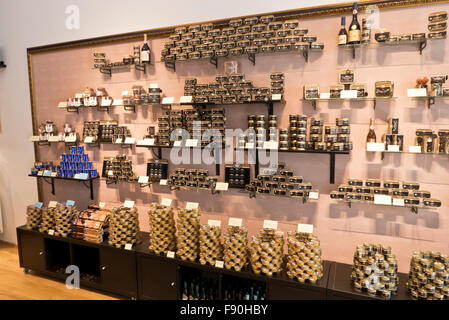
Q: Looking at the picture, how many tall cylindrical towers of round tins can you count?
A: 12